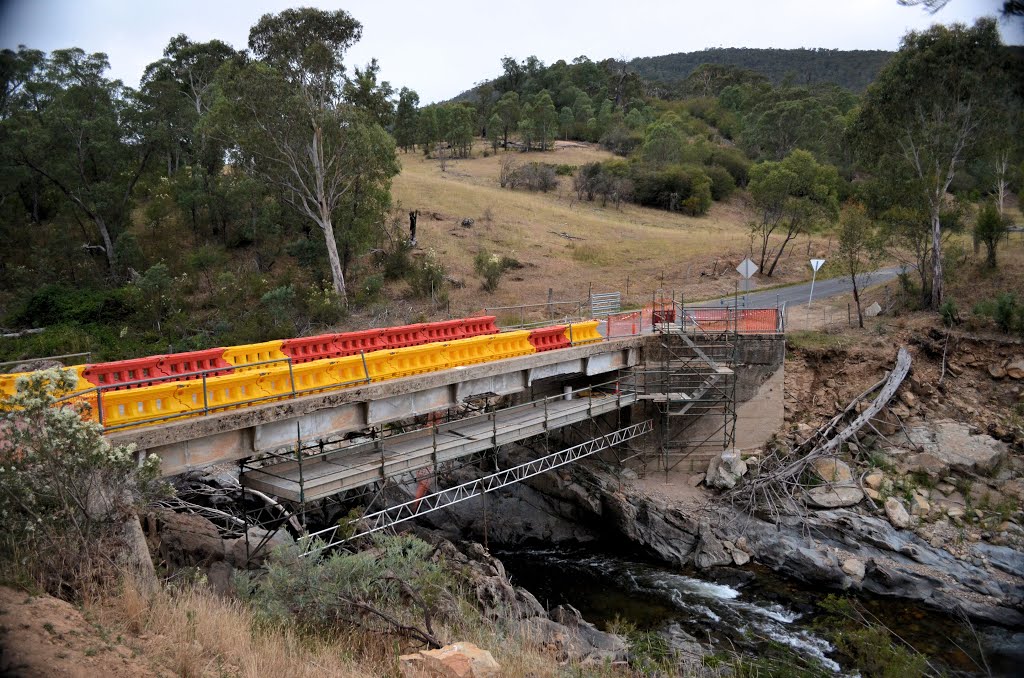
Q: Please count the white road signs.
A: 2